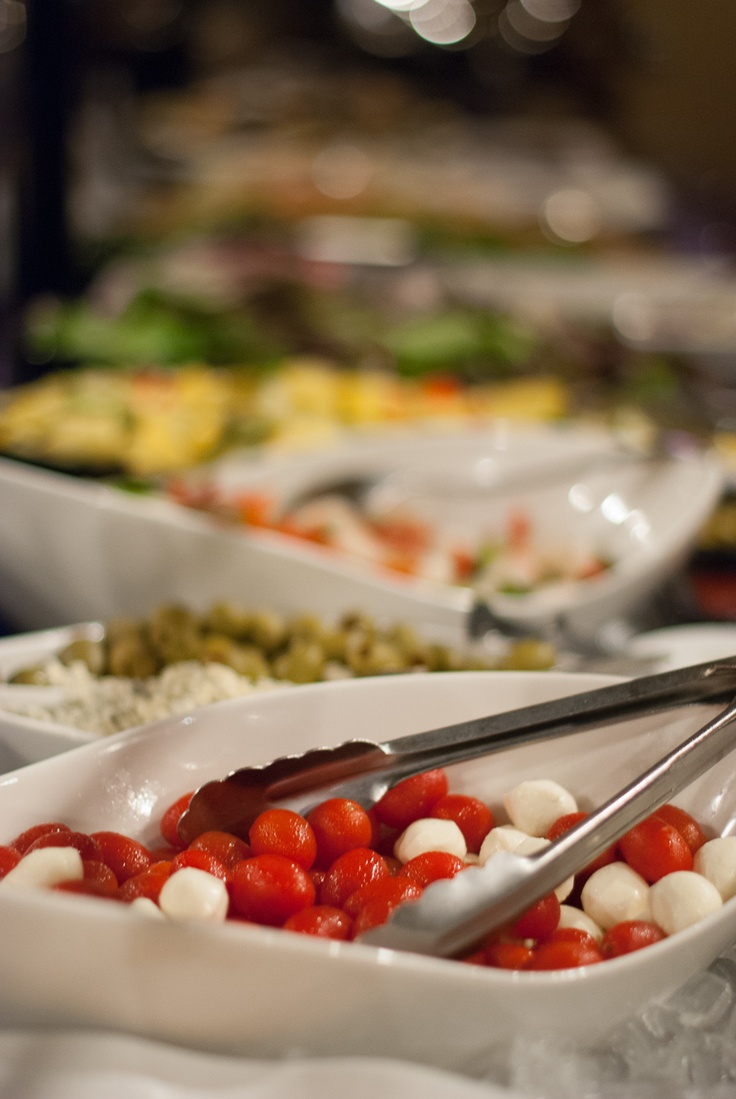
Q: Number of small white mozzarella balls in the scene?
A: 11